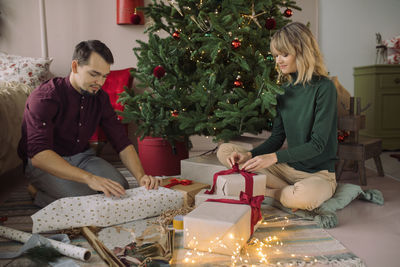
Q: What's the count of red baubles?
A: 8